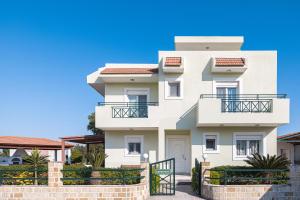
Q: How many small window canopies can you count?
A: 2